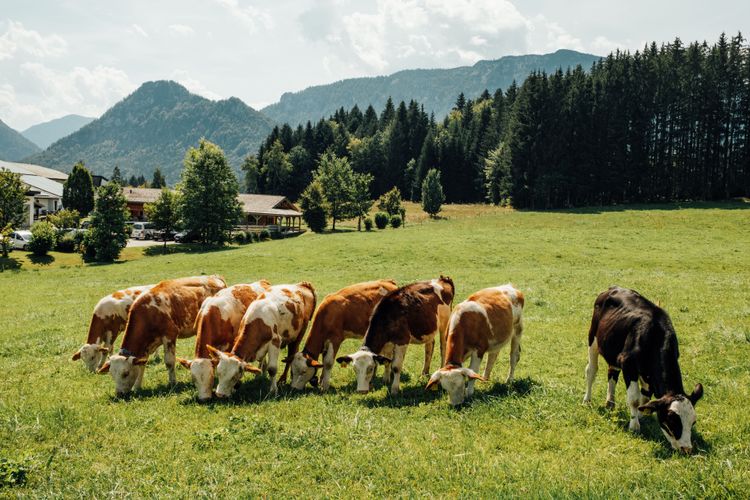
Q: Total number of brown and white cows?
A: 7